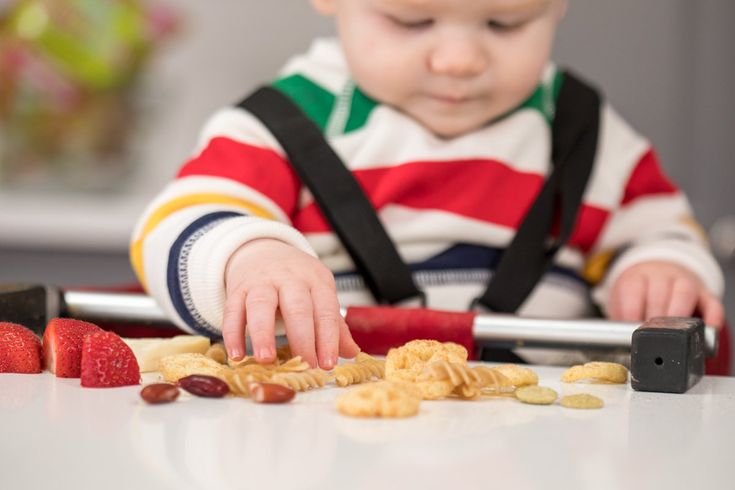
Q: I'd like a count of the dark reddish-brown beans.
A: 3